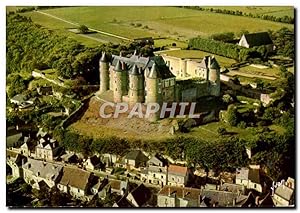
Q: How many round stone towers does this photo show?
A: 5